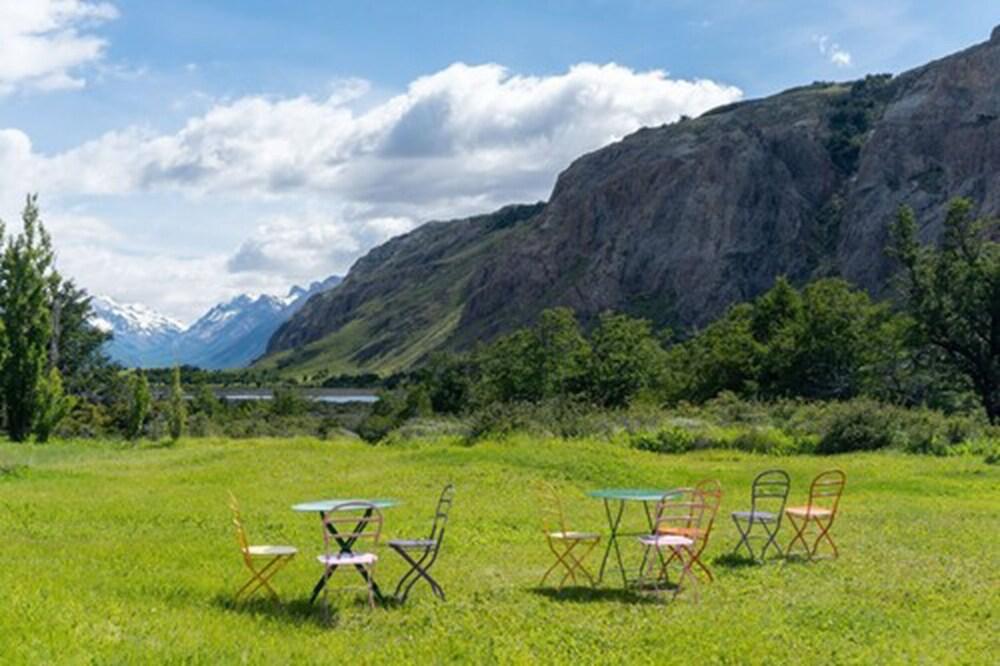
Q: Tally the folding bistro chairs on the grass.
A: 8